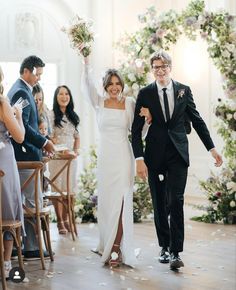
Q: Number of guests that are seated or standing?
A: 5